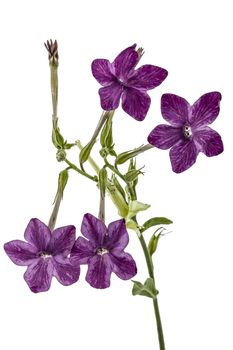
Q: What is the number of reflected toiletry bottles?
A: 0